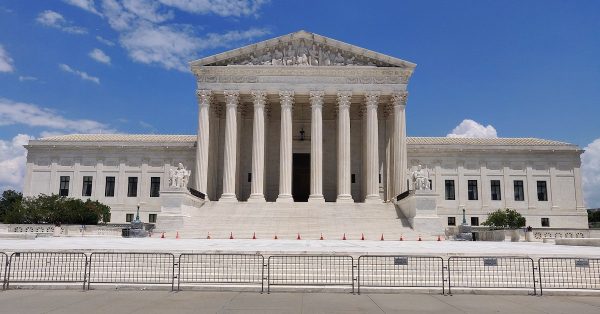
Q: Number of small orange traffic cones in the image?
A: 15